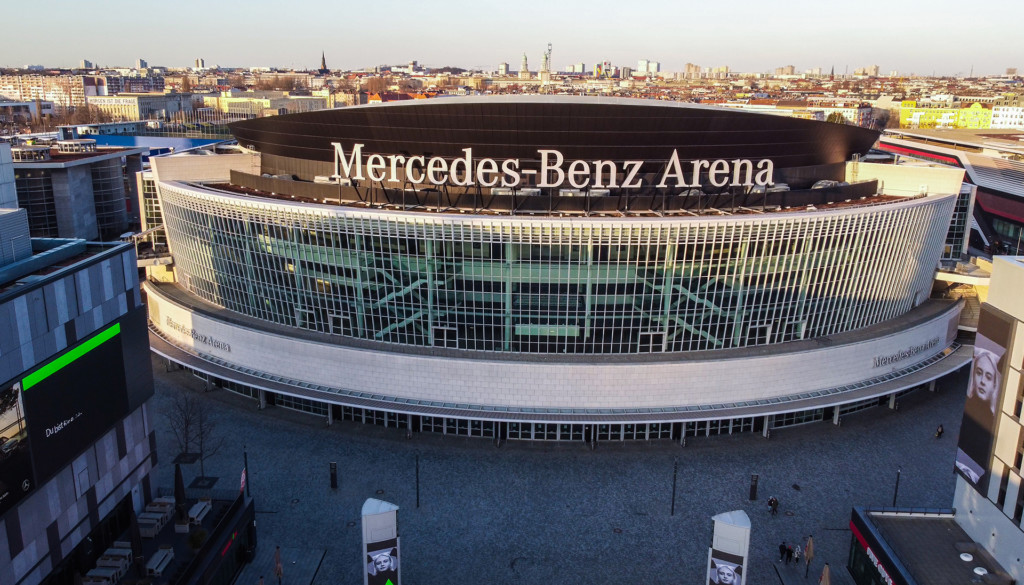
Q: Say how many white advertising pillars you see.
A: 2